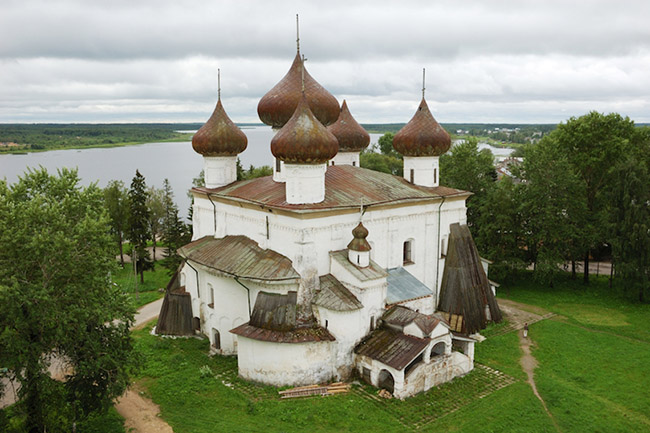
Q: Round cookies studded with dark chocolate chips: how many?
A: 0